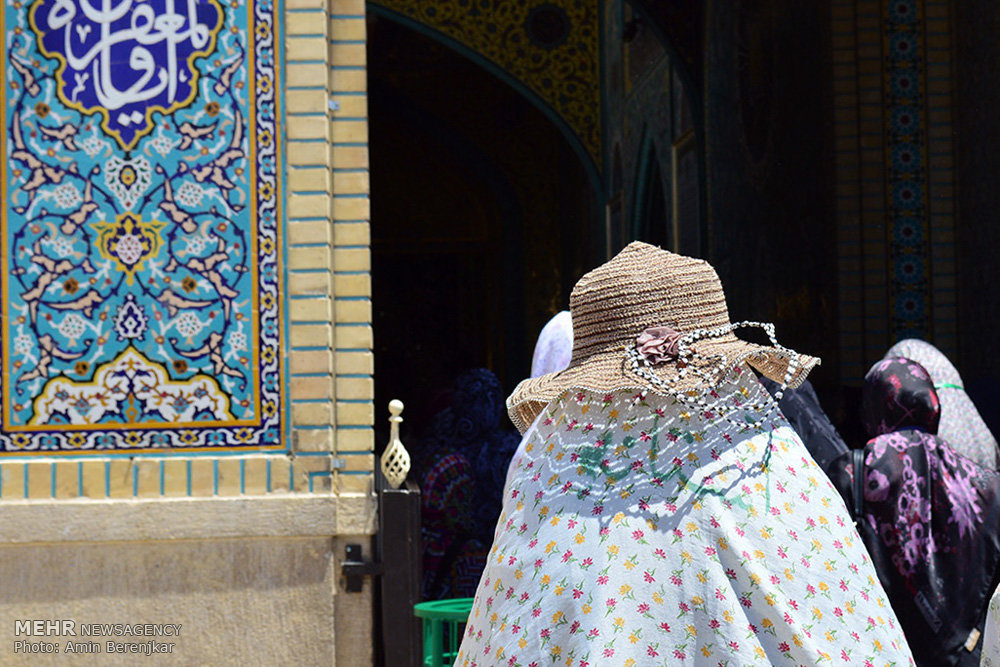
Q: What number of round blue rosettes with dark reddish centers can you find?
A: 9